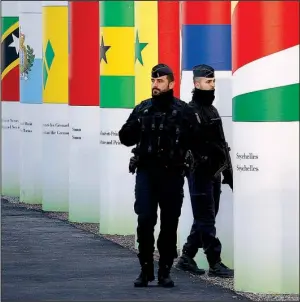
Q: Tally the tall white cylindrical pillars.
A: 8